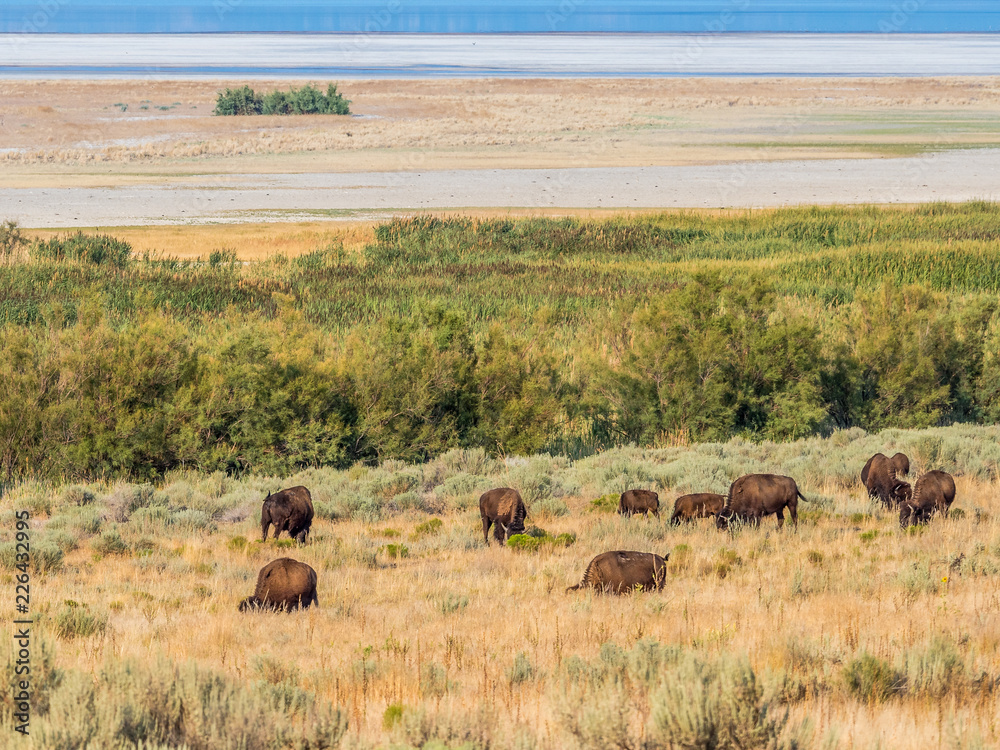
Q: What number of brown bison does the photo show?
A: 10